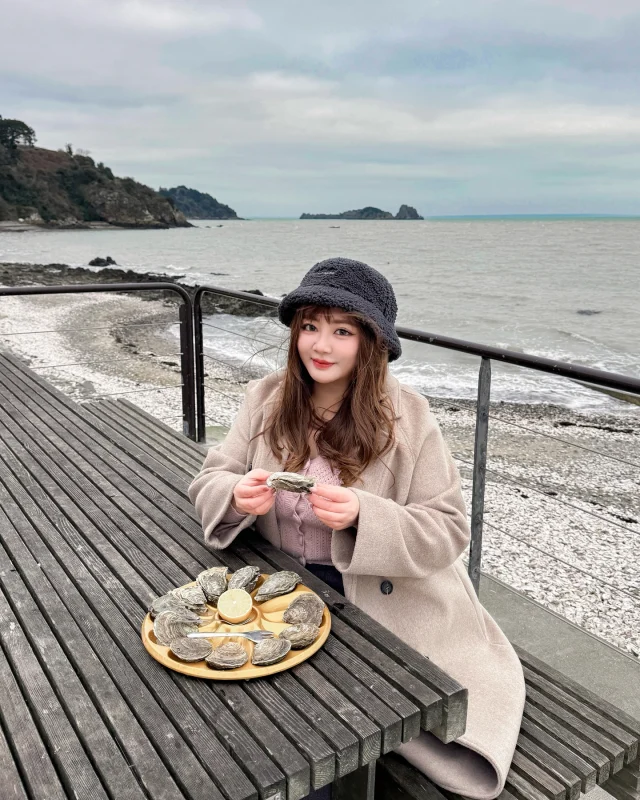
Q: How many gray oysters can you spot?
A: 12